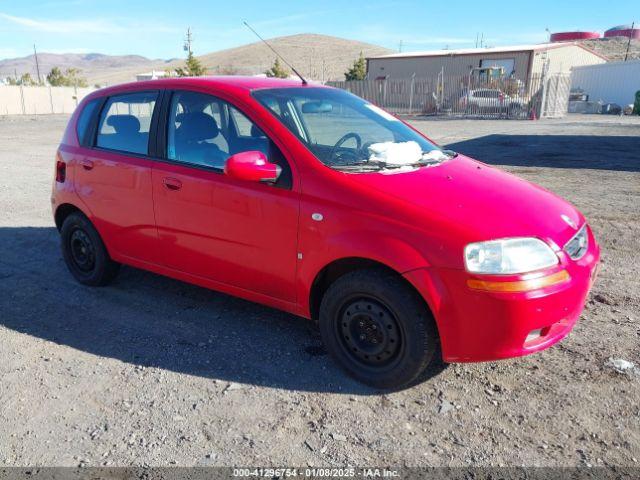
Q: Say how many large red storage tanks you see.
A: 2